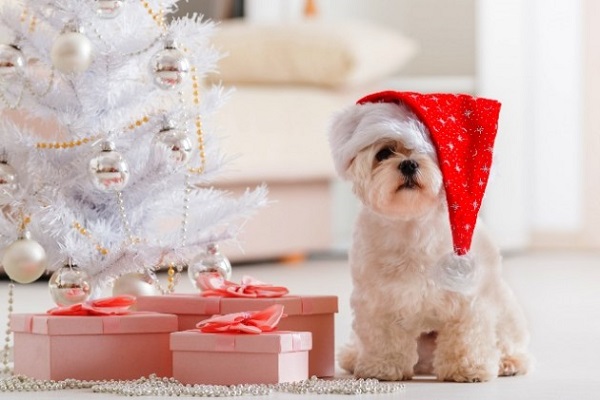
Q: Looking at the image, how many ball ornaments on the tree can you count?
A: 11